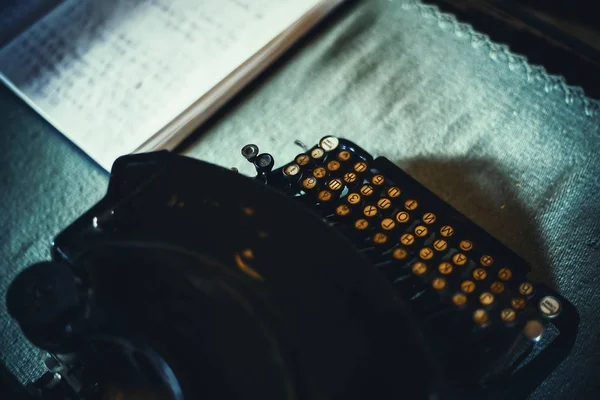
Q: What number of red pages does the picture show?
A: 0